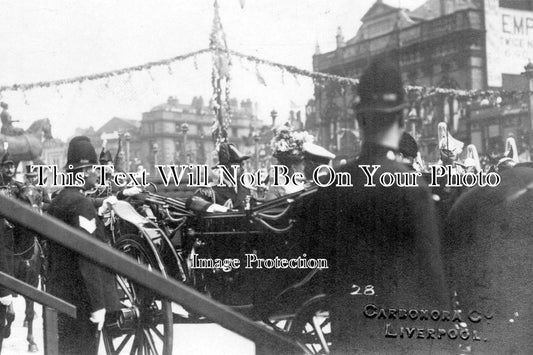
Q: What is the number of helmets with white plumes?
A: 3